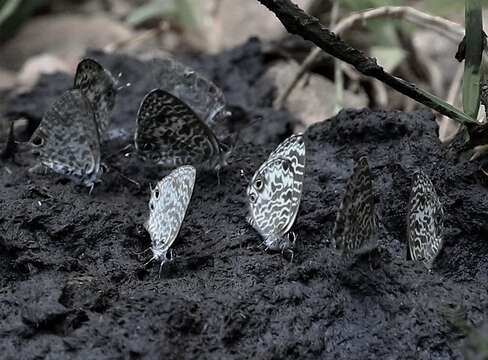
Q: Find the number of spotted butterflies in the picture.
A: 8